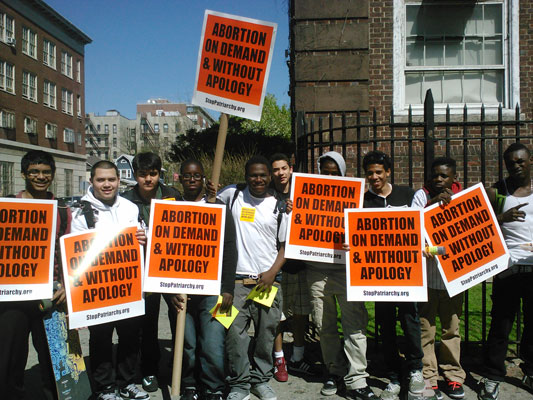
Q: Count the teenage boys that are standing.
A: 10